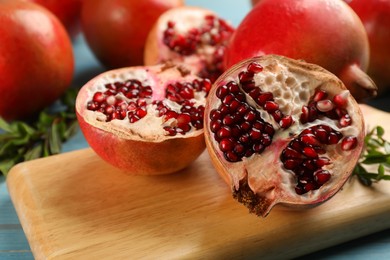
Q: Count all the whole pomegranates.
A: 5